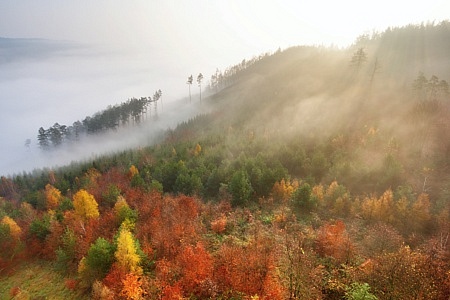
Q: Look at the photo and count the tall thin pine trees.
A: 2